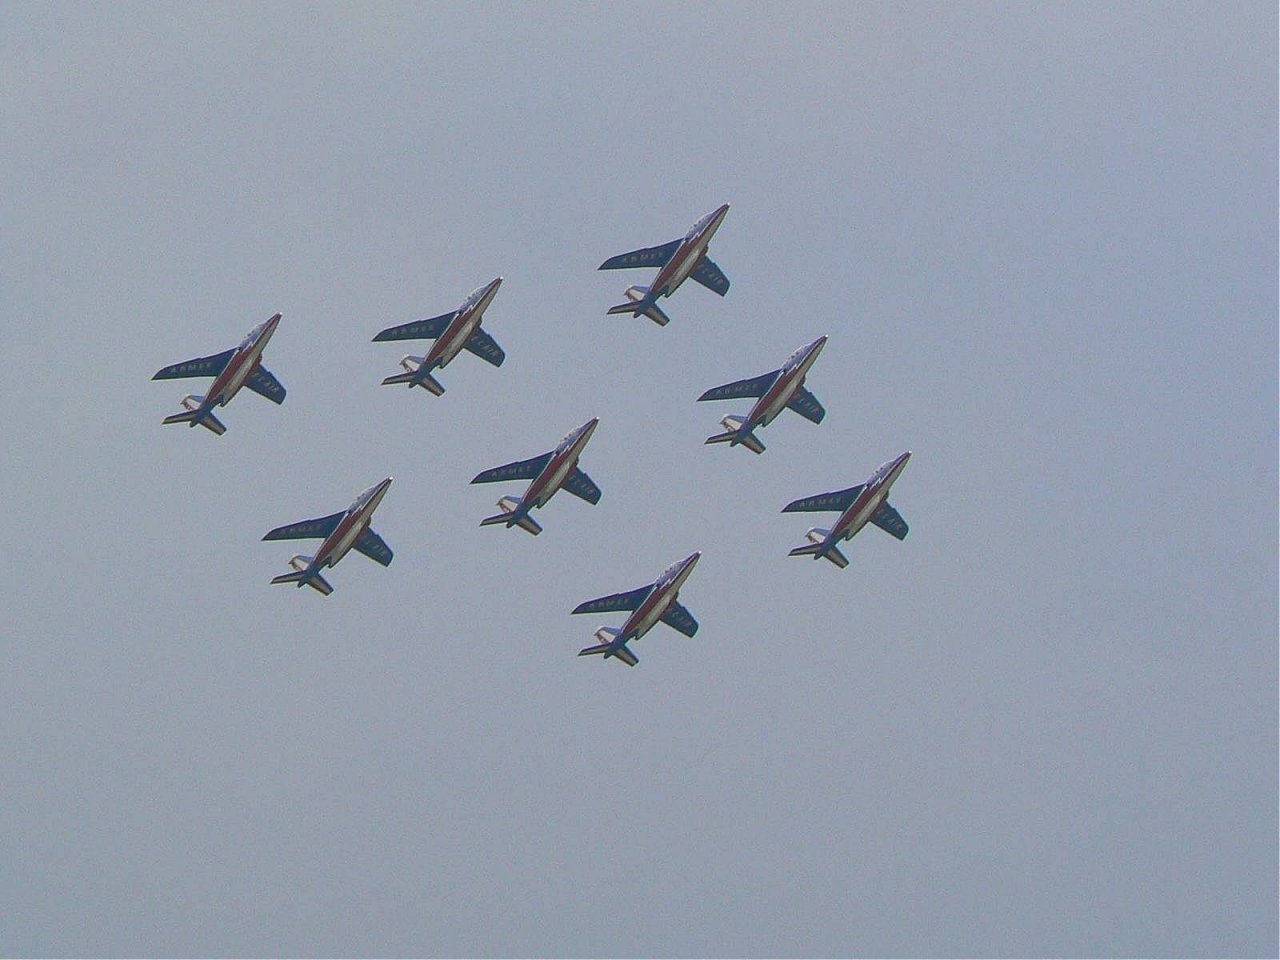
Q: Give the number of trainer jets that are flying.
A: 8